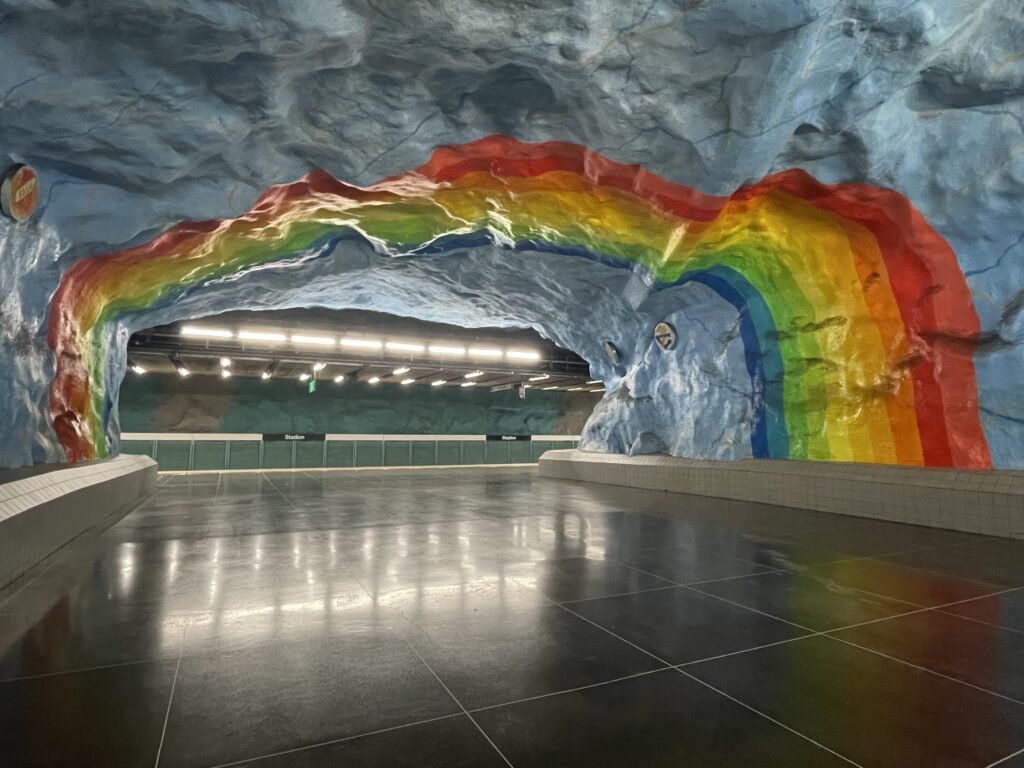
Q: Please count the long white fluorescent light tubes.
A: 8